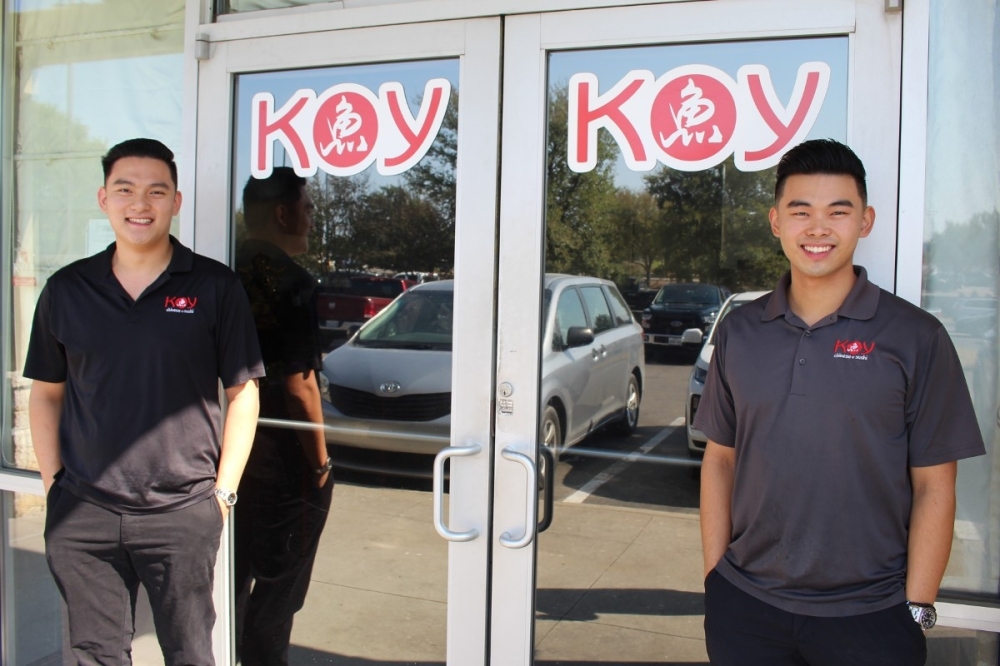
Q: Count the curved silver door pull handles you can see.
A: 2